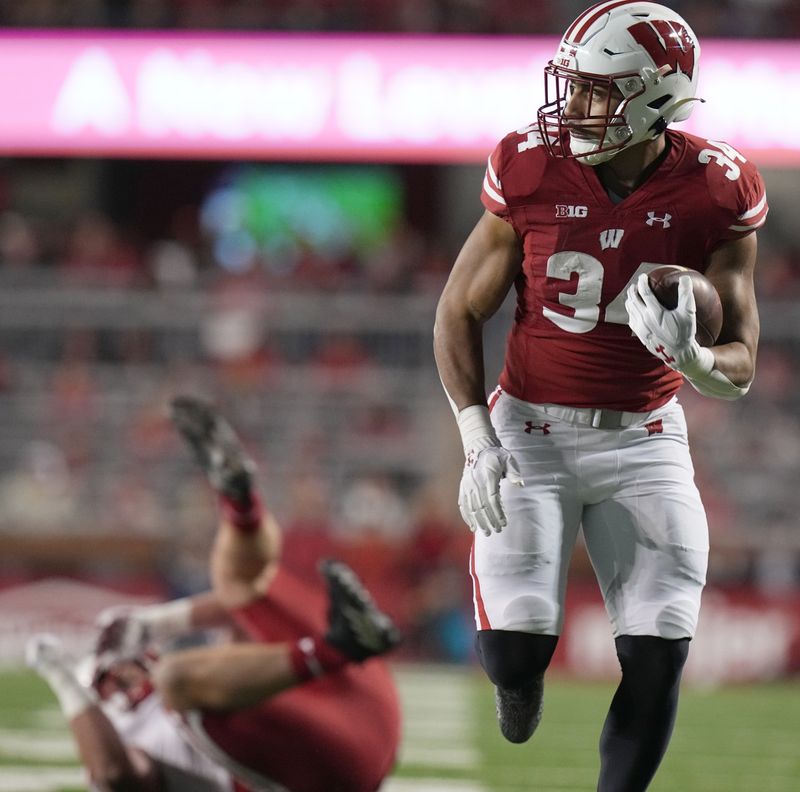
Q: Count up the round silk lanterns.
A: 0